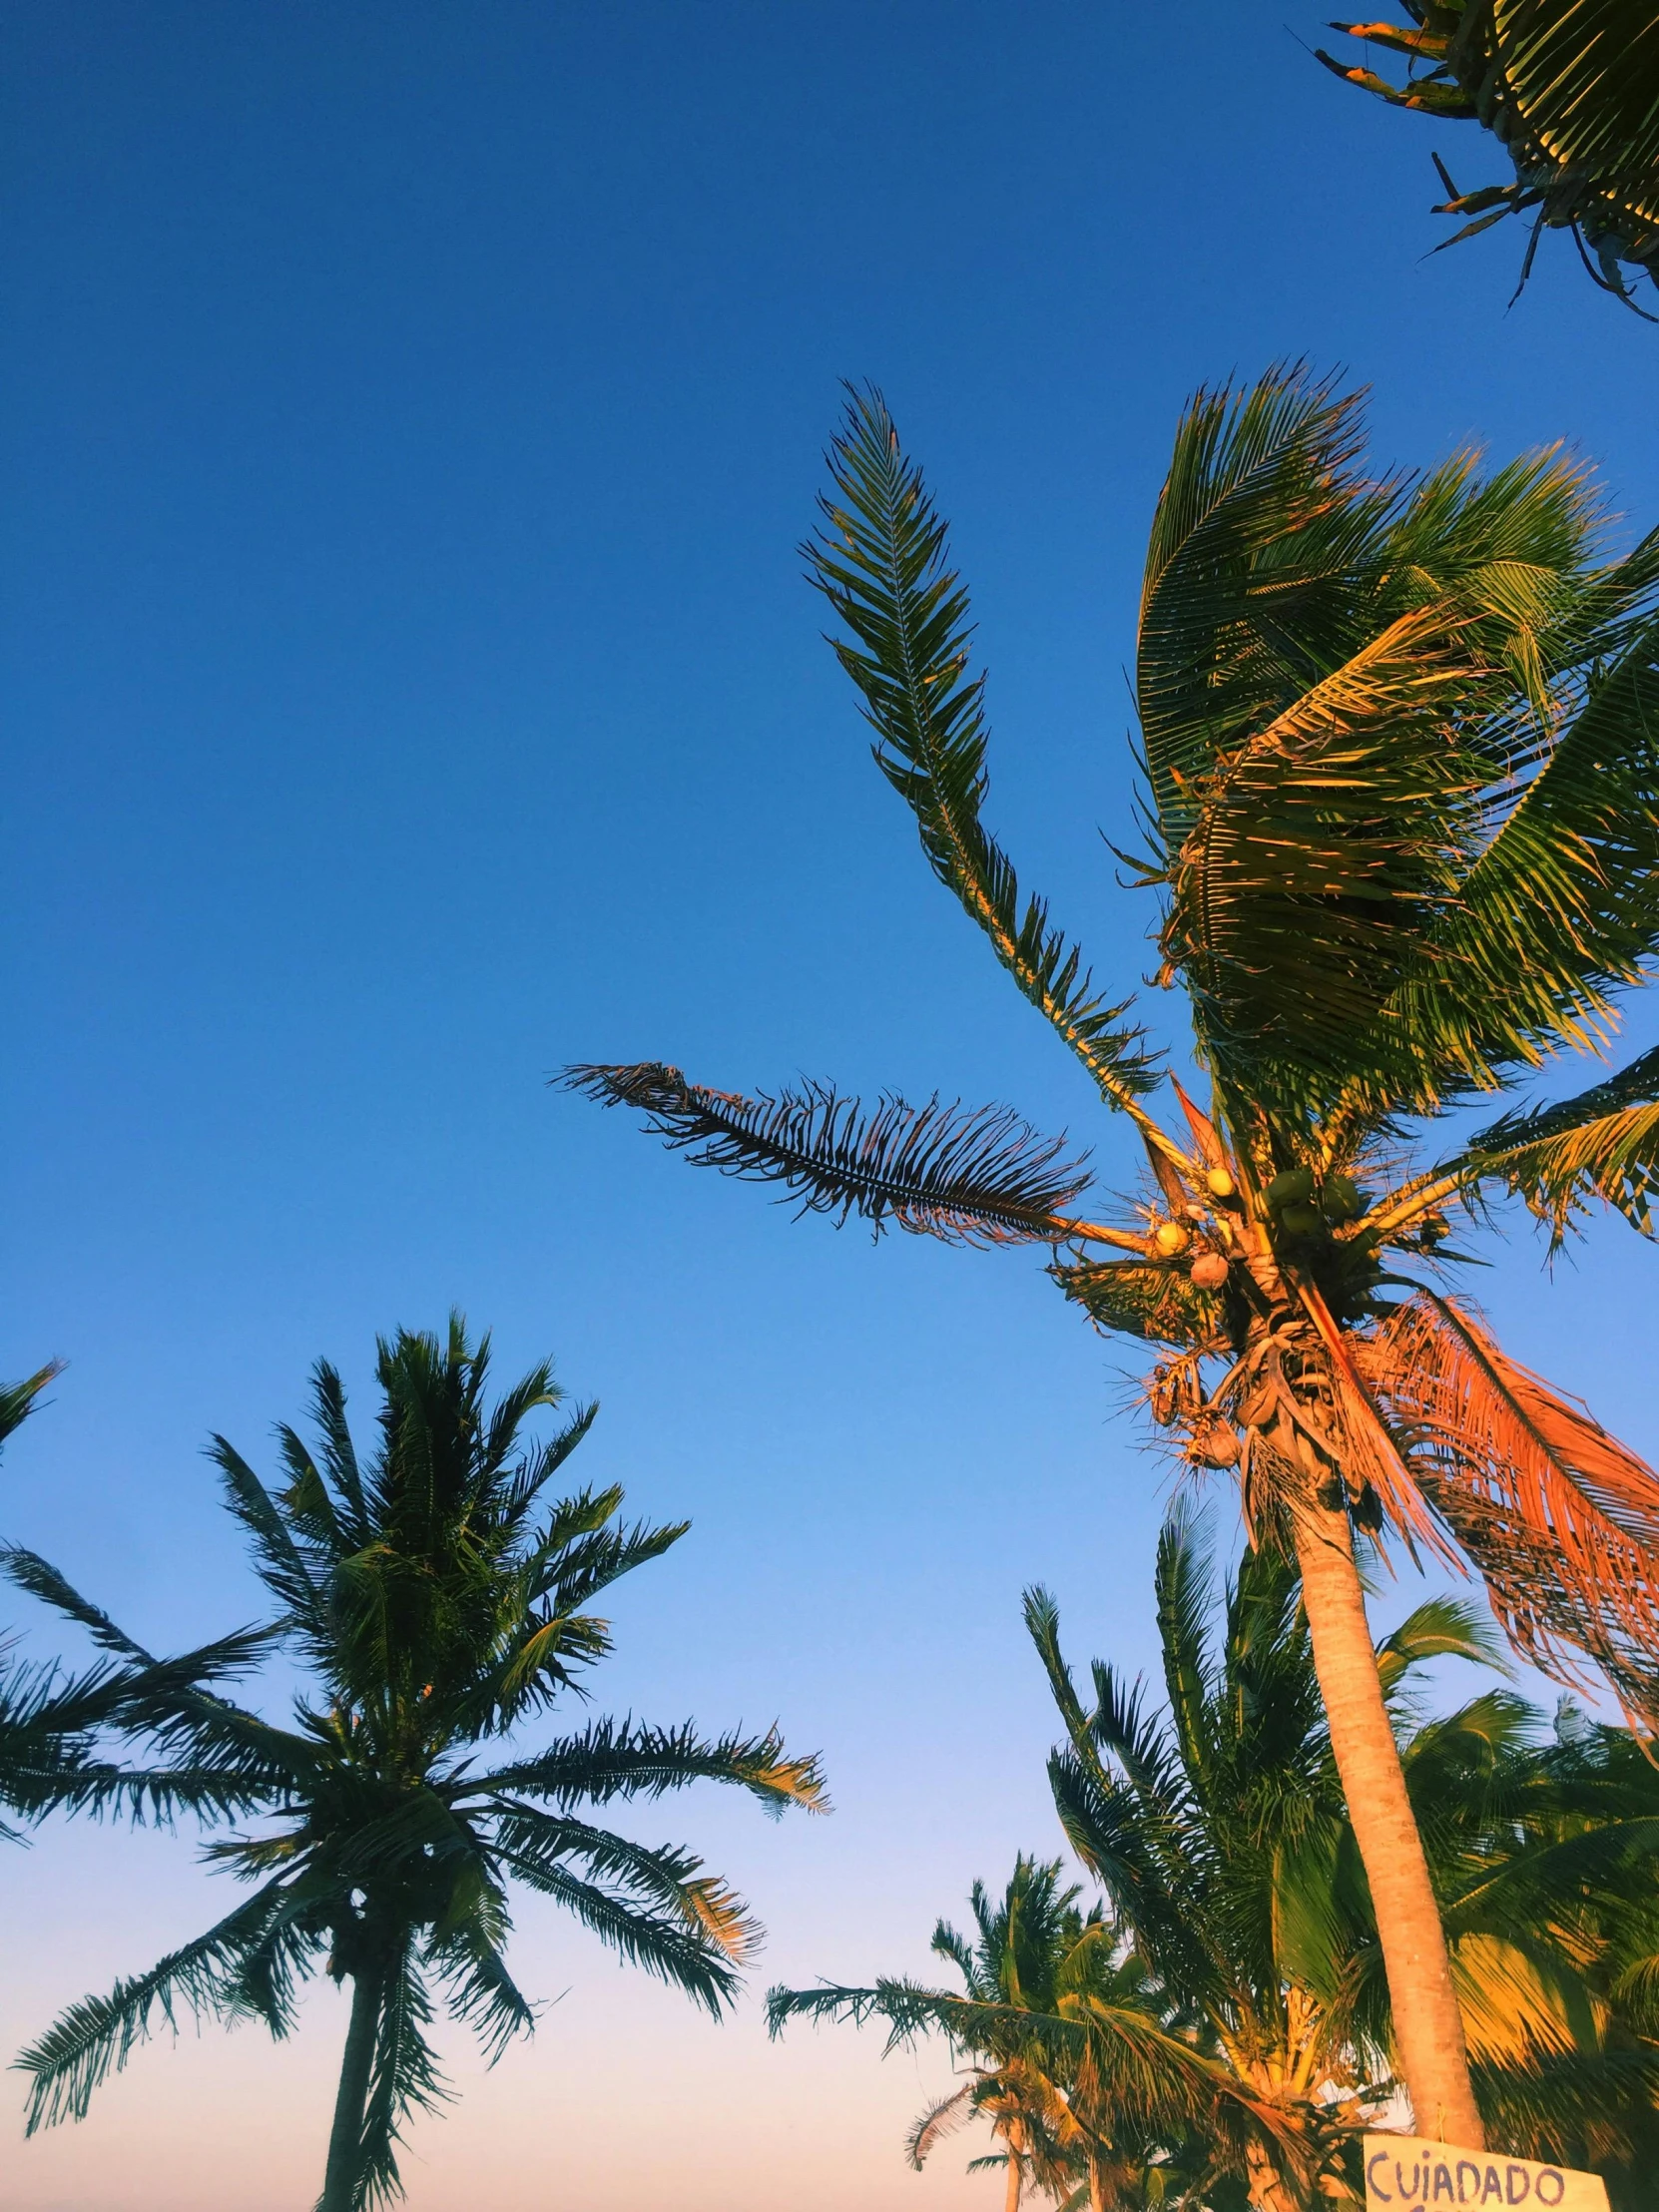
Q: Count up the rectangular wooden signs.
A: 1